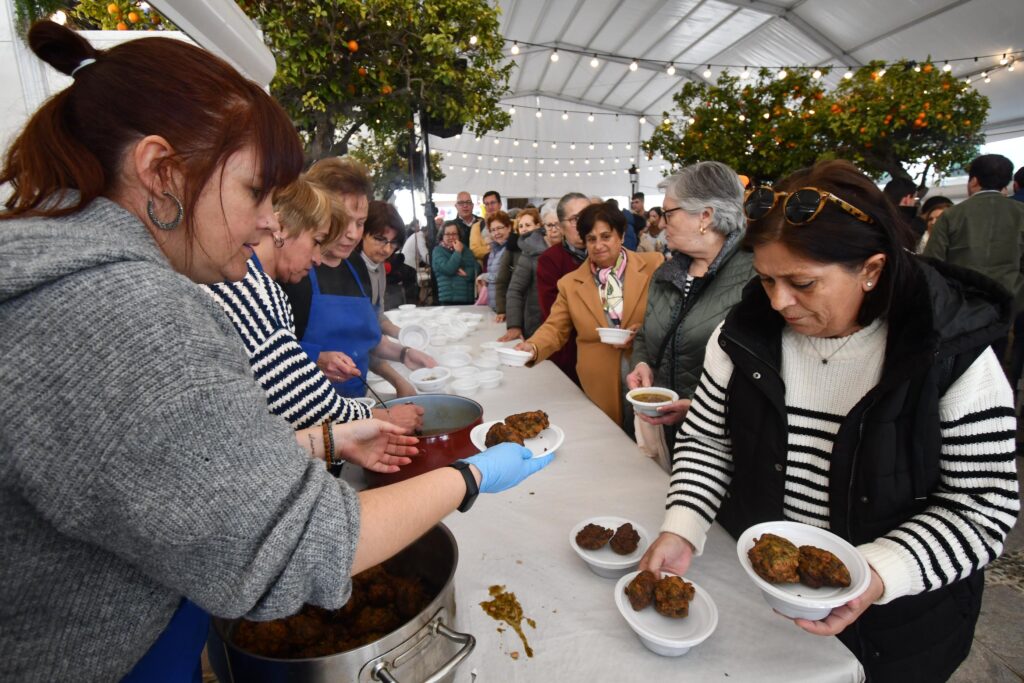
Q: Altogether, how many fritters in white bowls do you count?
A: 8